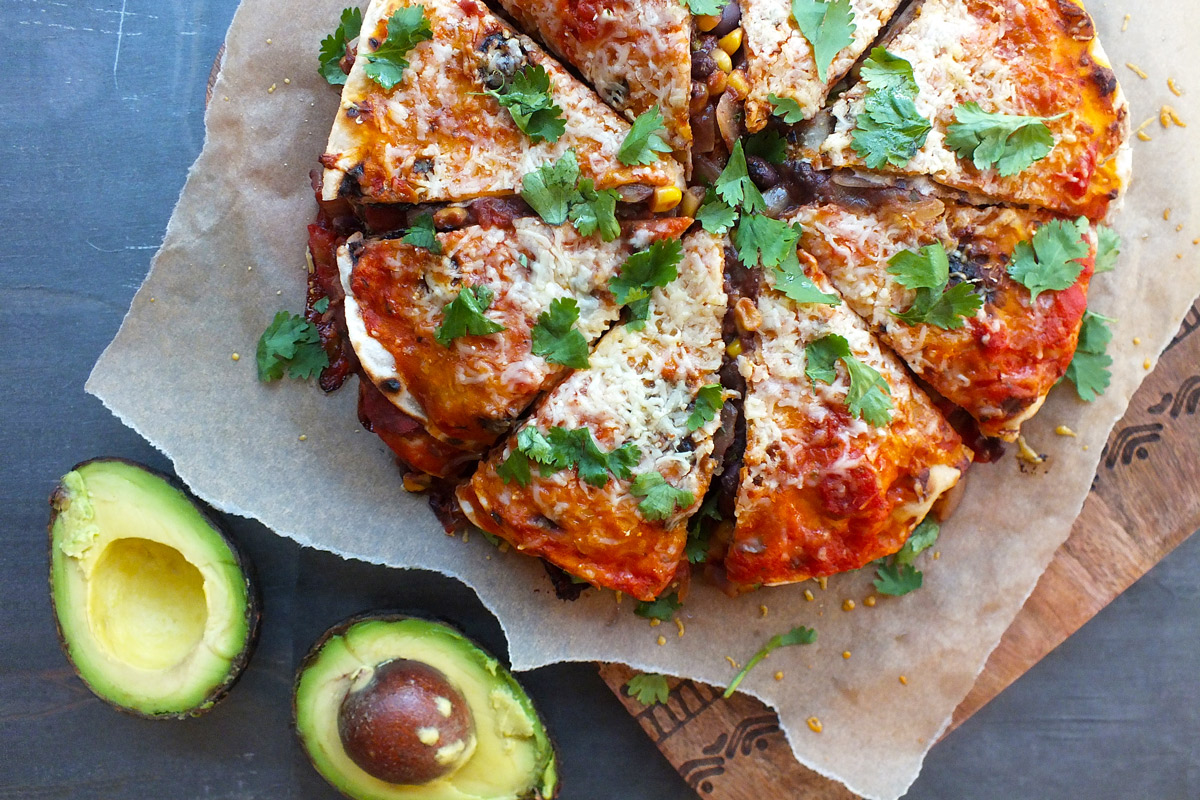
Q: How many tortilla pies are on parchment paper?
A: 8